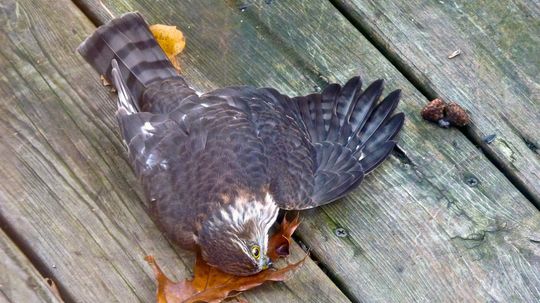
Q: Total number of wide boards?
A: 4